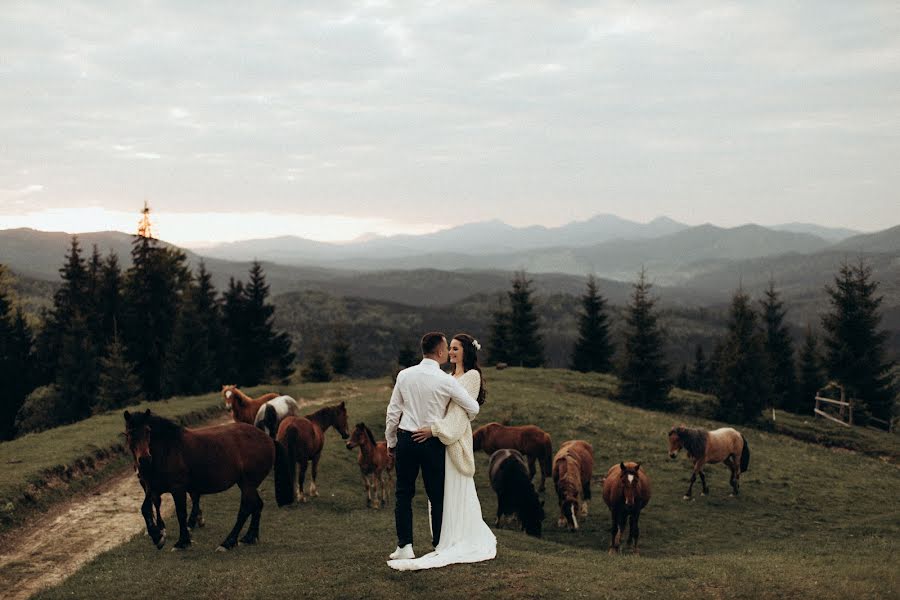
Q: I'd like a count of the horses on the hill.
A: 10